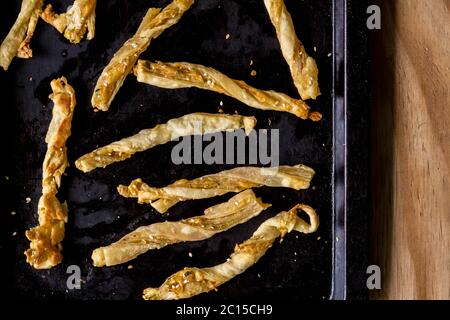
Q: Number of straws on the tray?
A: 10